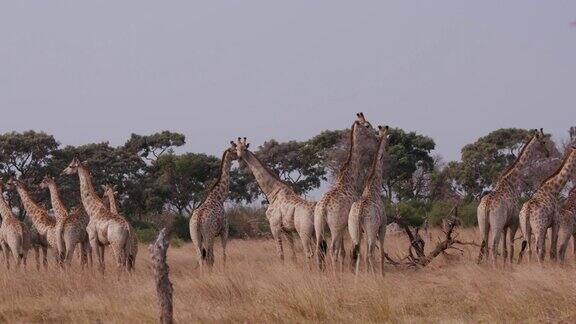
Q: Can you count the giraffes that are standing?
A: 12